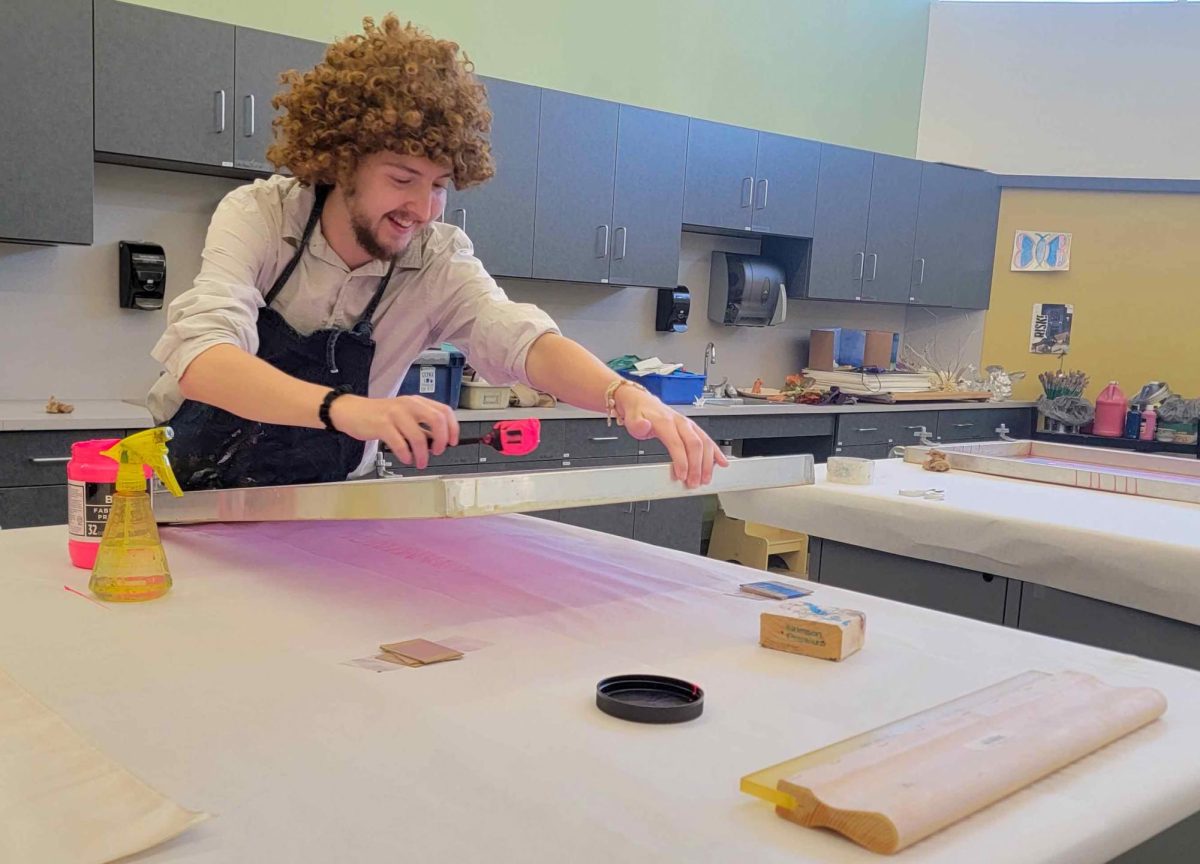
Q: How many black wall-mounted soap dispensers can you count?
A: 2